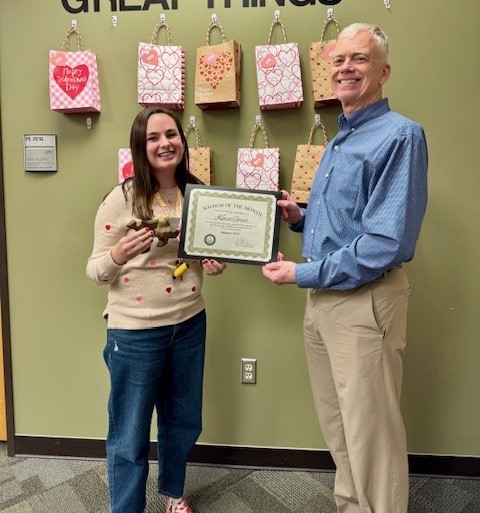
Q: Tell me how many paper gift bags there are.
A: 9